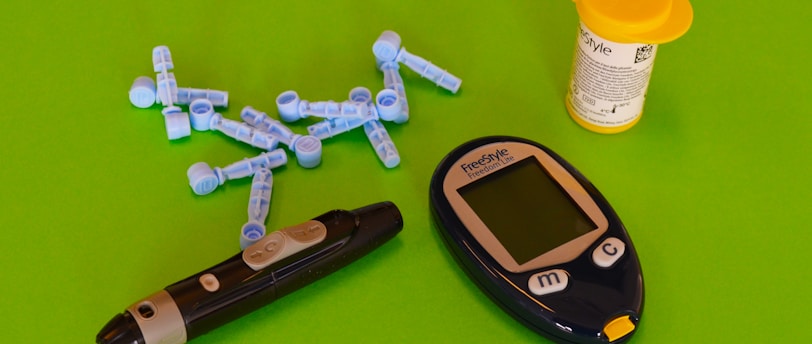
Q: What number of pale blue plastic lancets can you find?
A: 11